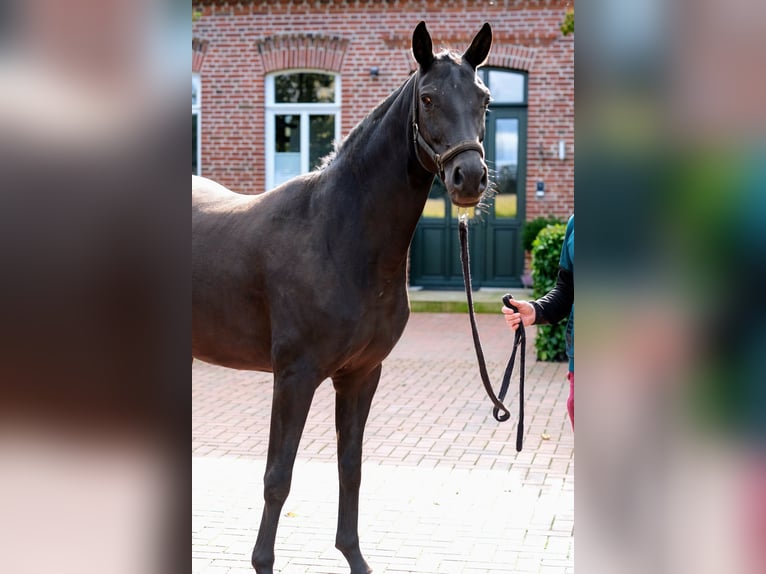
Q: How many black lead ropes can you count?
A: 1